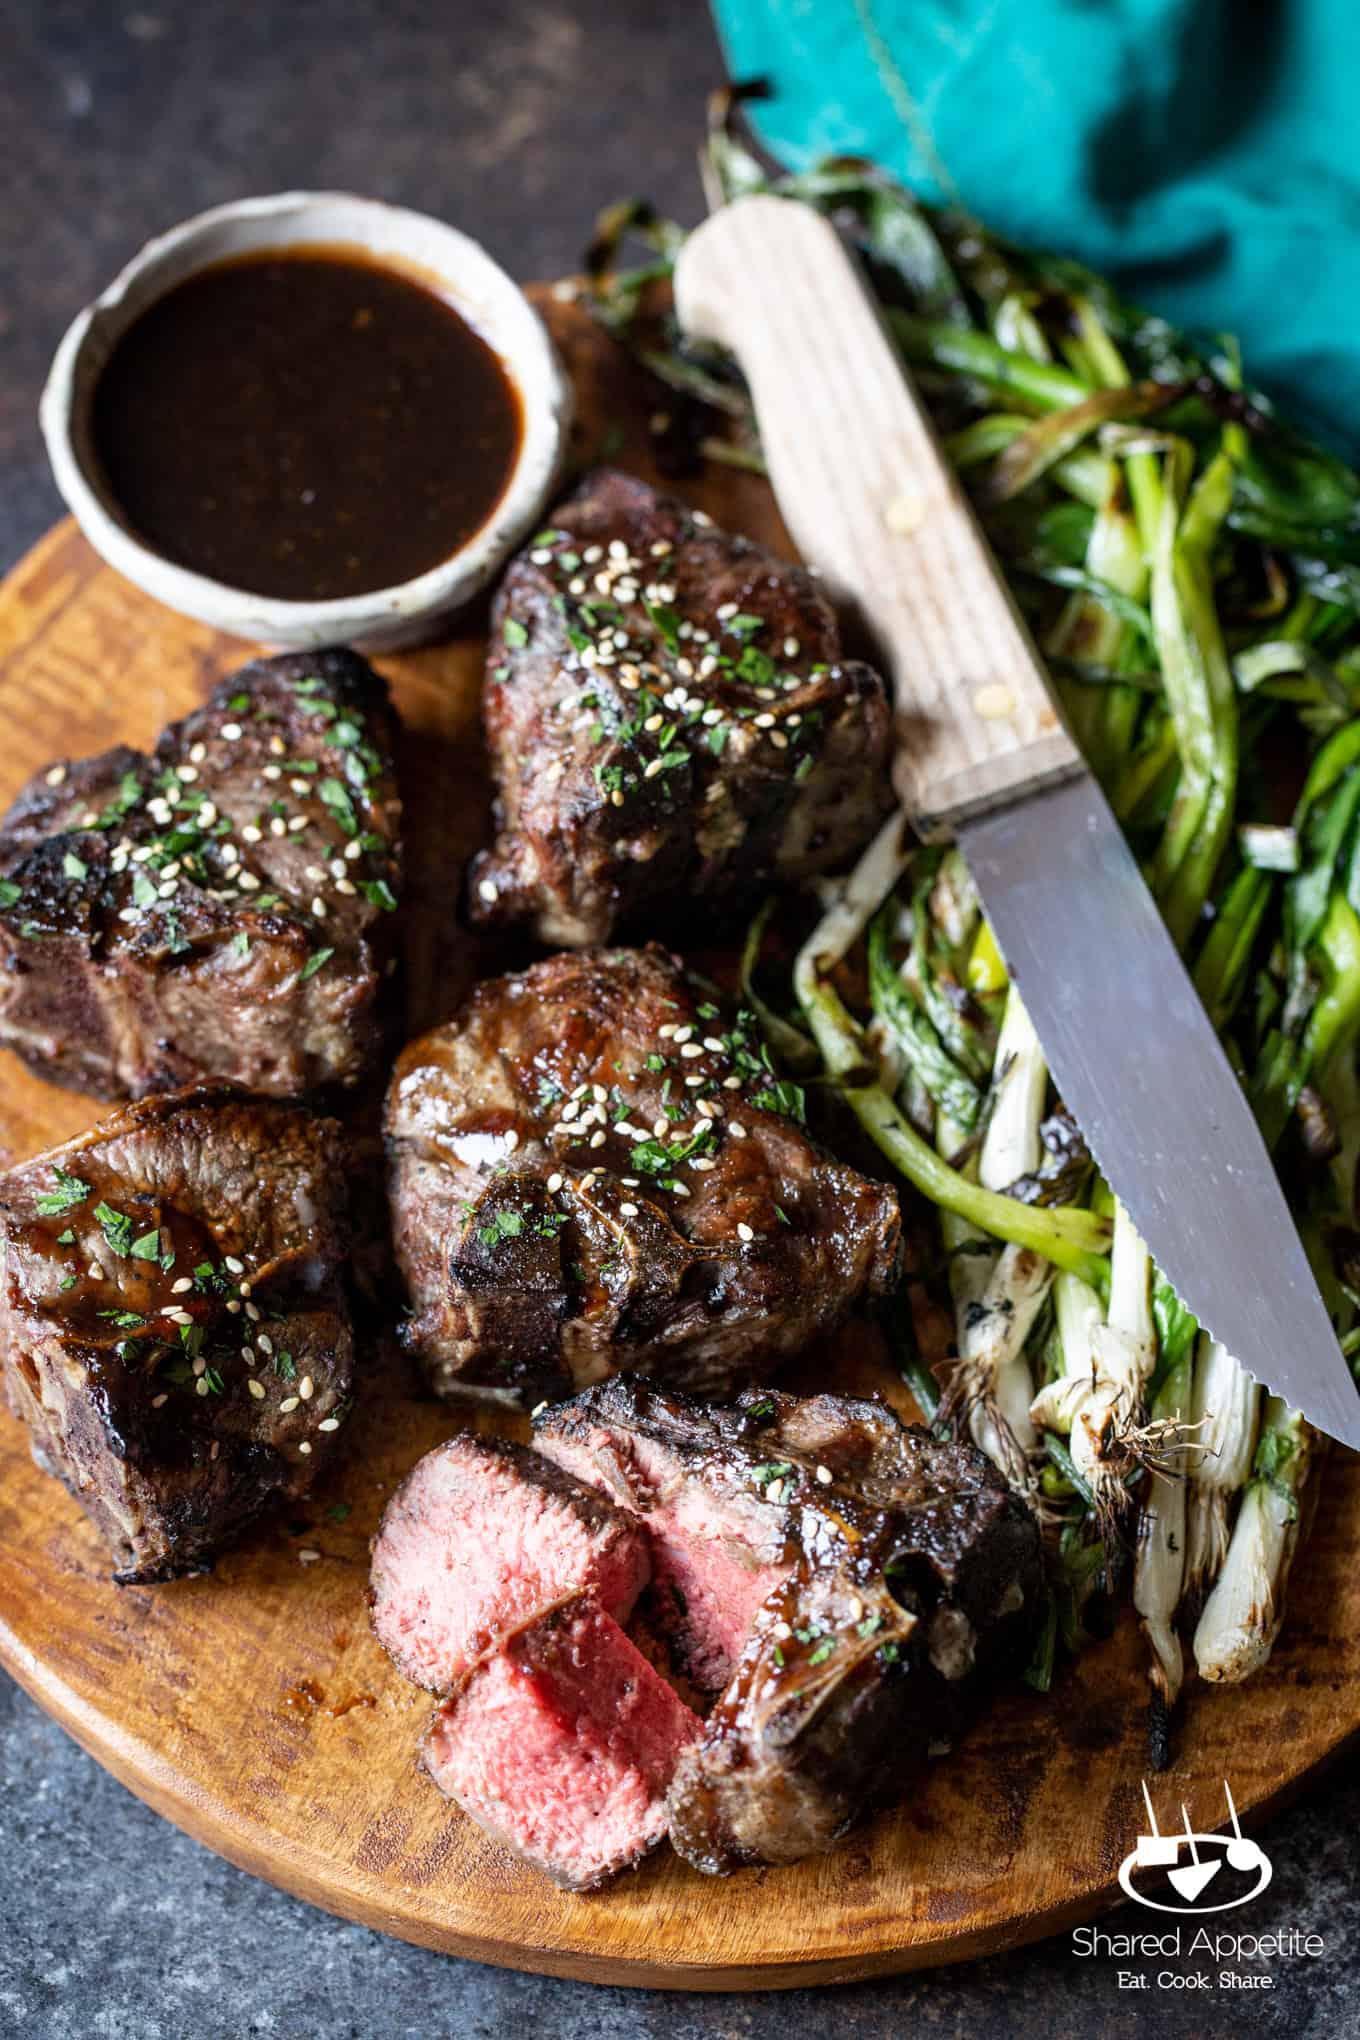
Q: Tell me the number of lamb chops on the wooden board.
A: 5